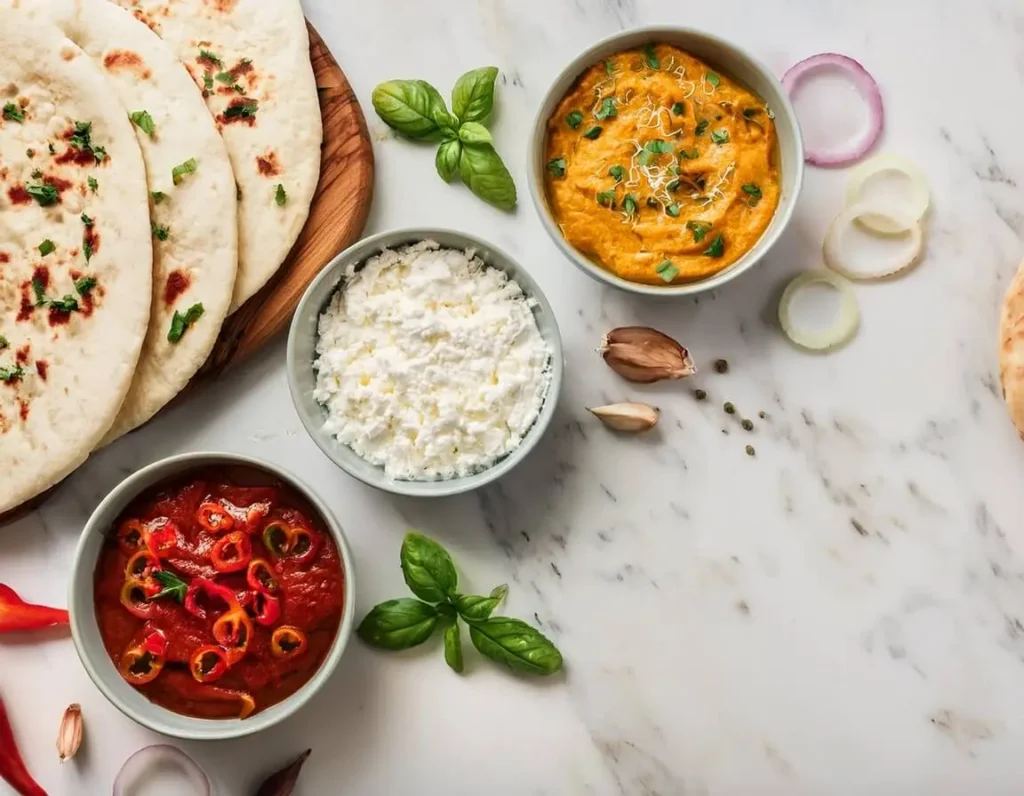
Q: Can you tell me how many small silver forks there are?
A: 0